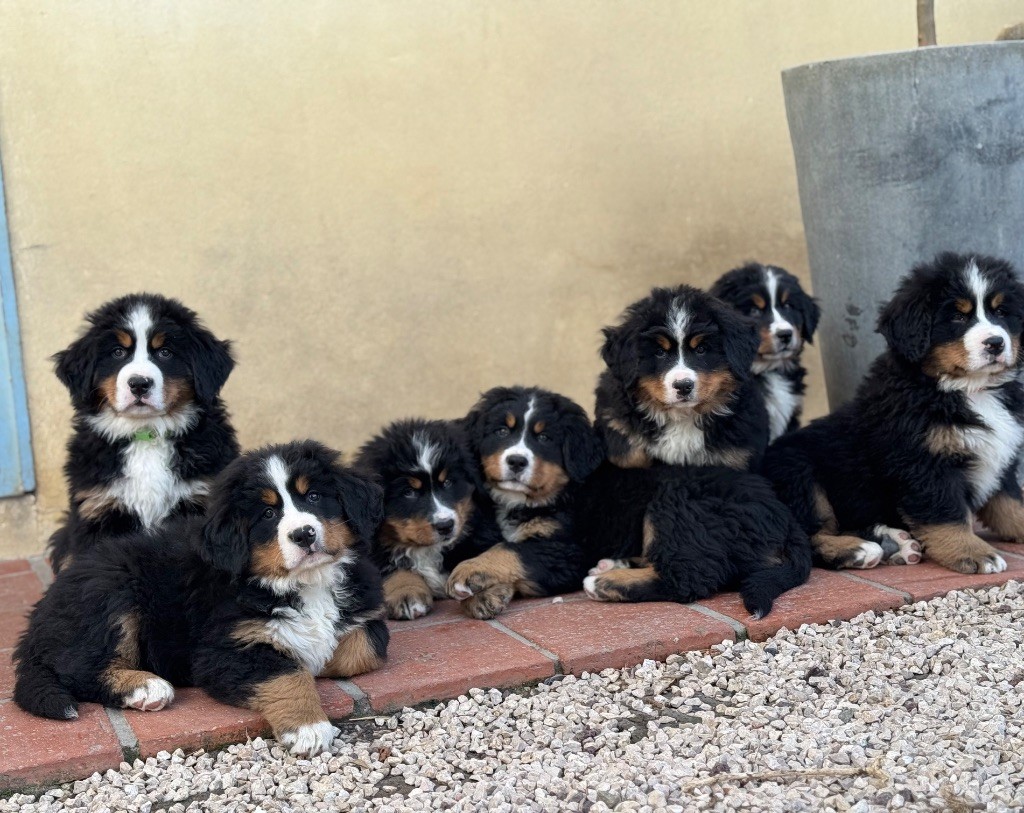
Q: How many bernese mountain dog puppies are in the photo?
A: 7